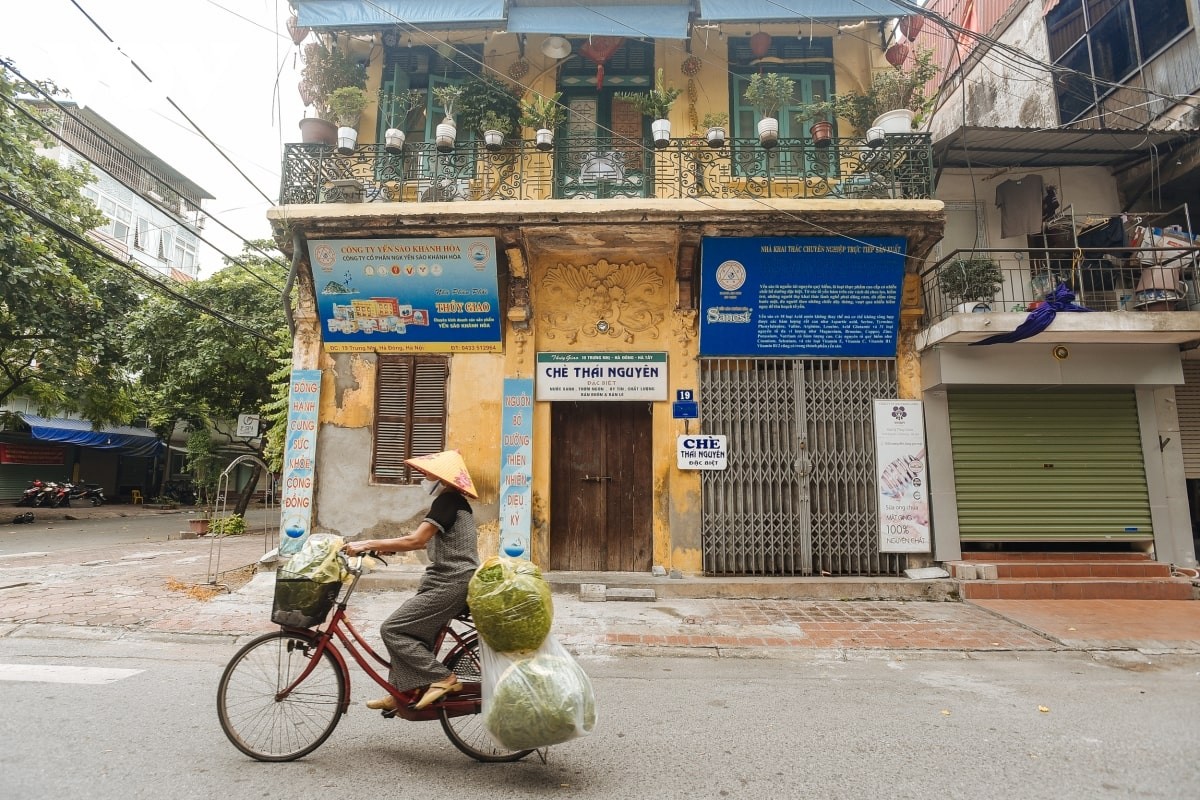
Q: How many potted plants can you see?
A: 14